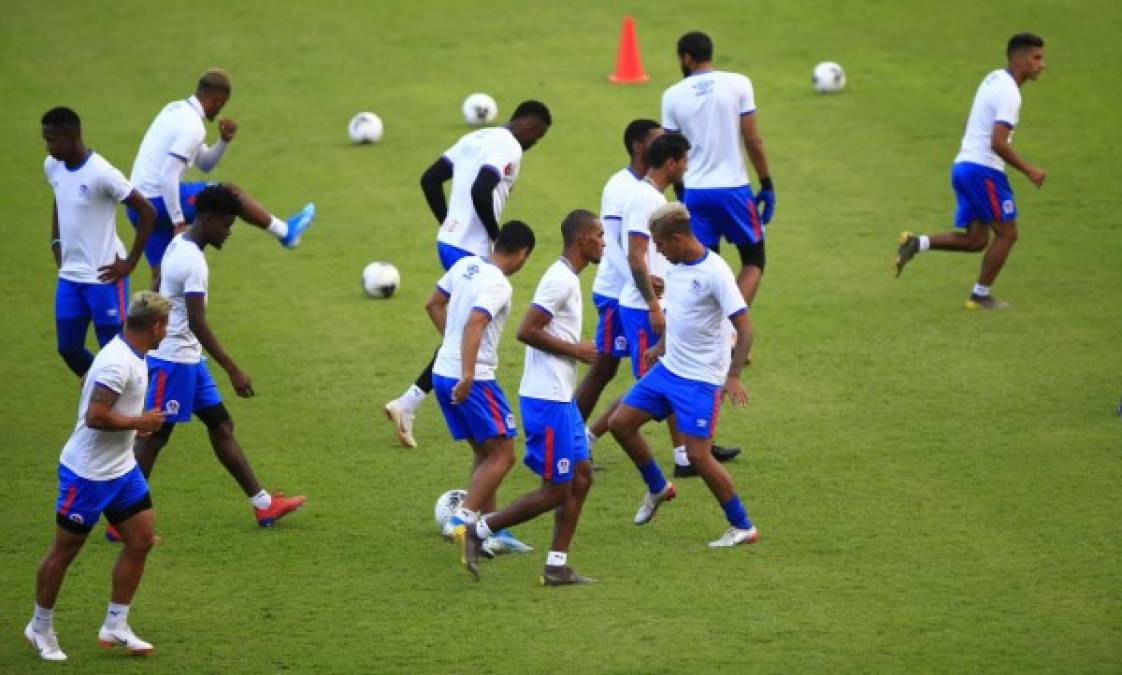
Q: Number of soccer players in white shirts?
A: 12